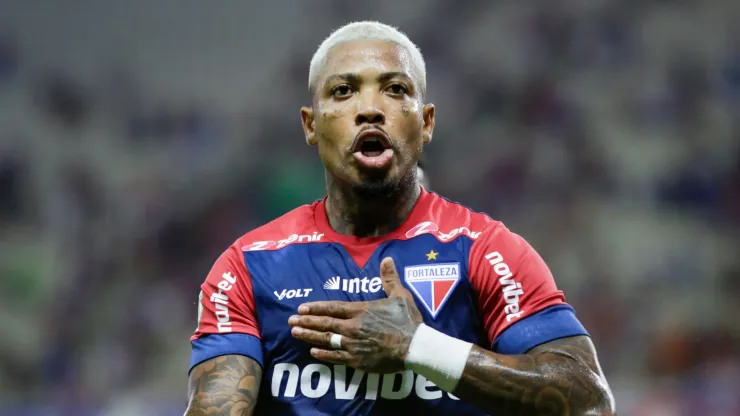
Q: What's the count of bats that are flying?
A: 0